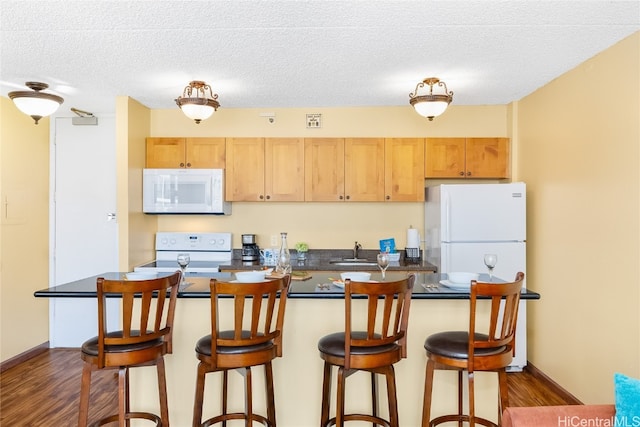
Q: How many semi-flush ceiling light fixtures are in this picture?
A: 3